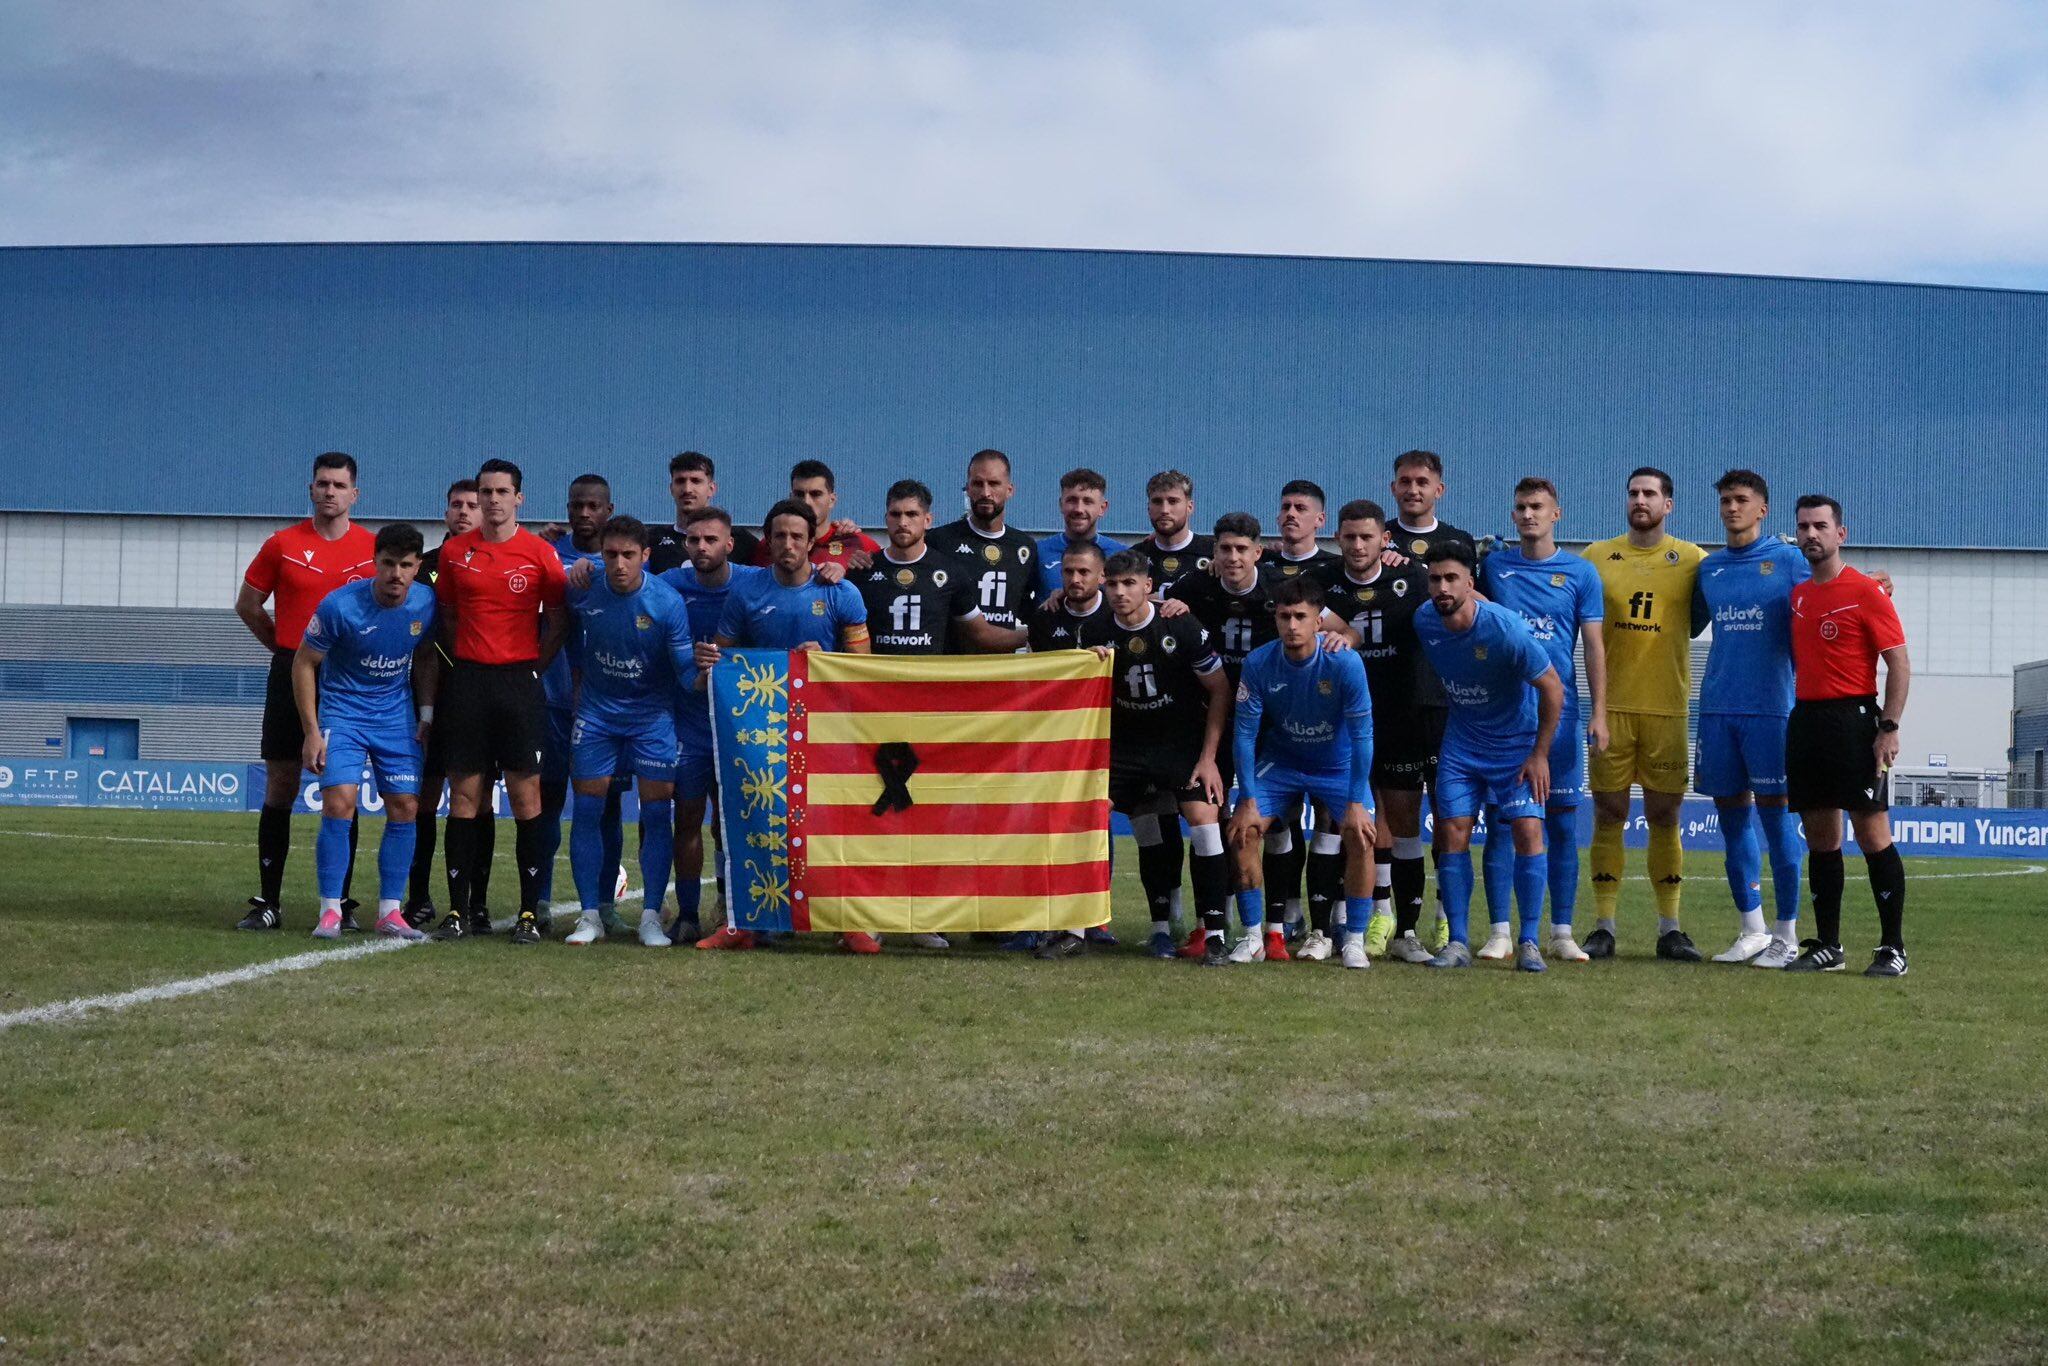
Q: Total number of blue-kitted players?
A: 10